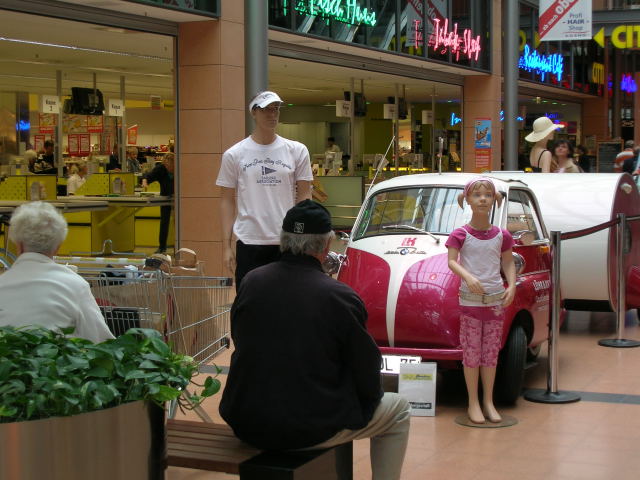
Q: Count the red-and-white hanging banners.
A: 1